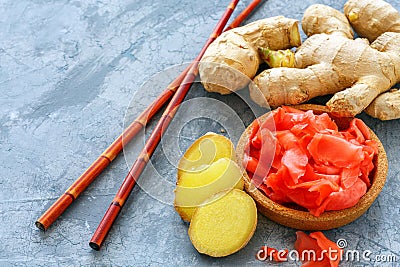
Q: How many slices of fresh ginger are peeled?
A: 3